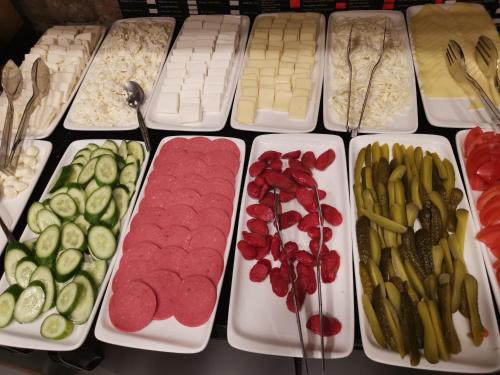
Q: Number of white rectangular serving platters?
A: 12